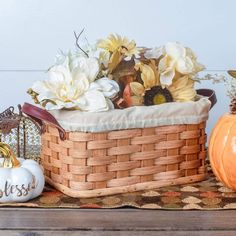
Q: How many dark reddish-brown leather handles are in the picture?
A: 2